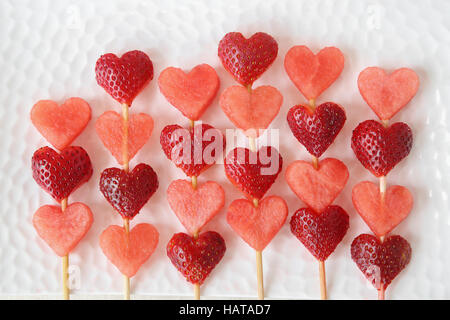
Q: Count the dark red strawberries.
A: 11